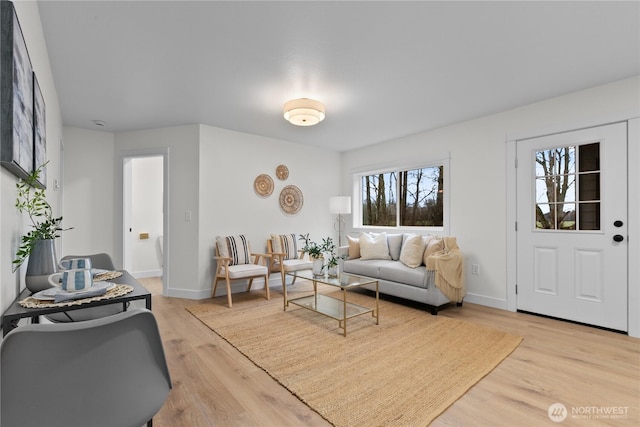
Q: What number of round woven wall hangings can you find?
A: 3